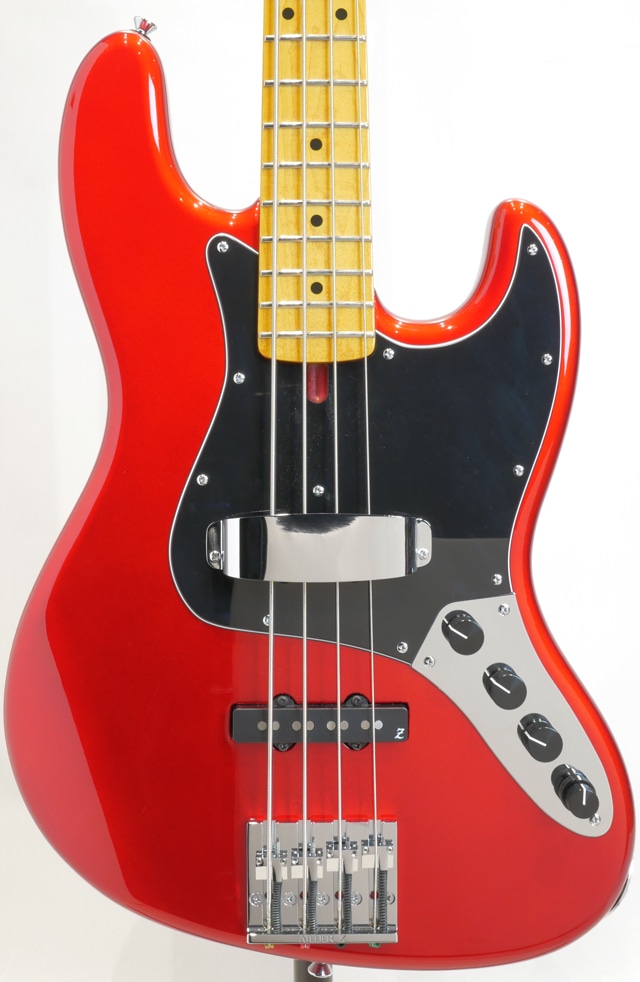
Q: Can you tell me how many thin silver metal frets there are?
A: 9